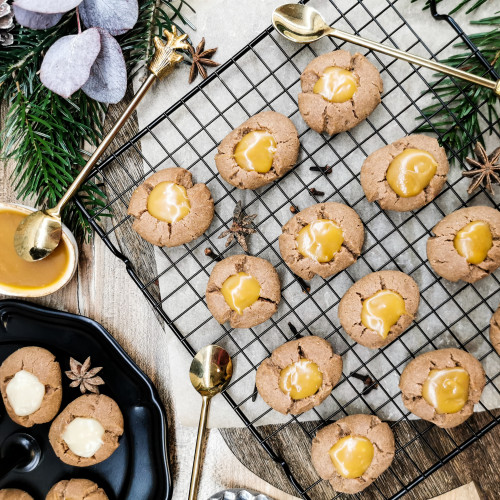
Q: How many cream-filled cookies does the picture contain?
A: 2